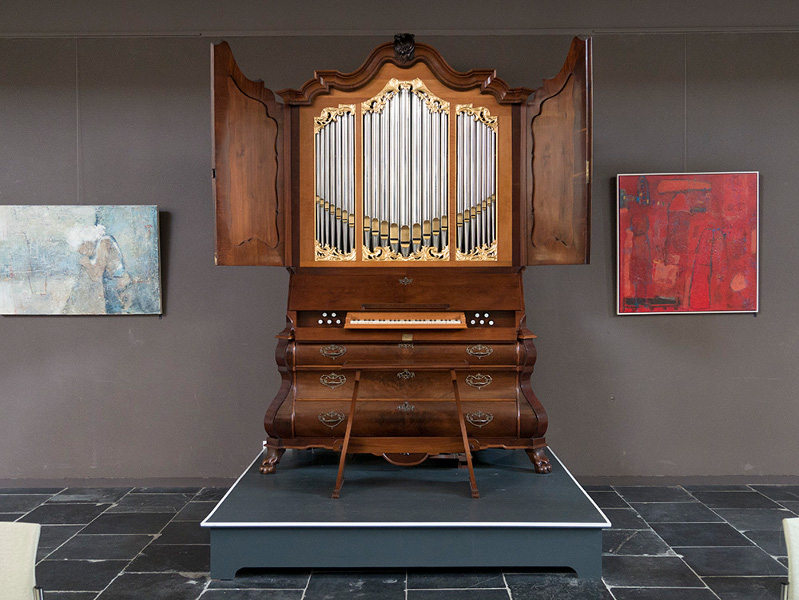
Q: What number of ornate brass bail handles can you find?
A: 6